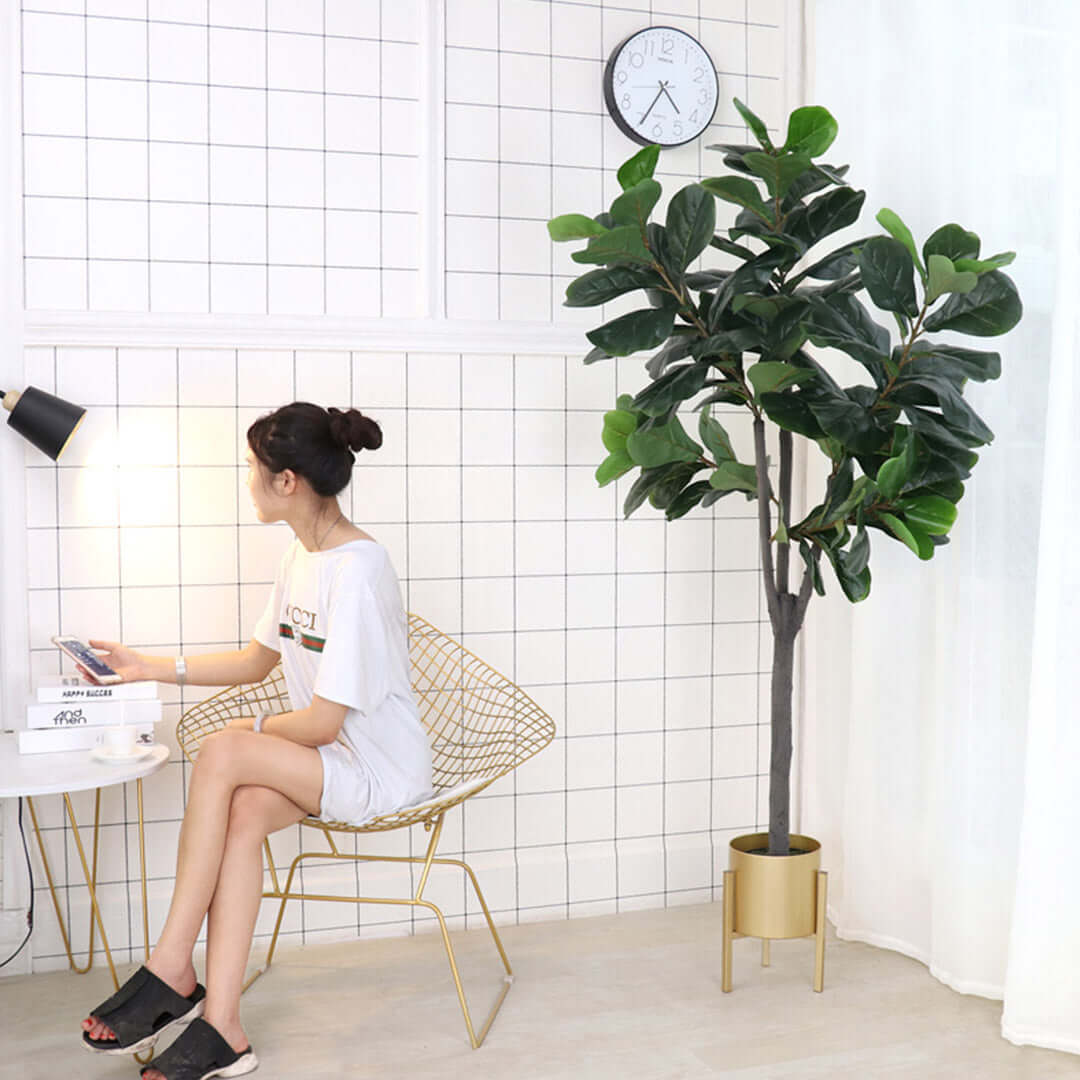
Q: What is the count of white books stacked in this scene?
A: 3